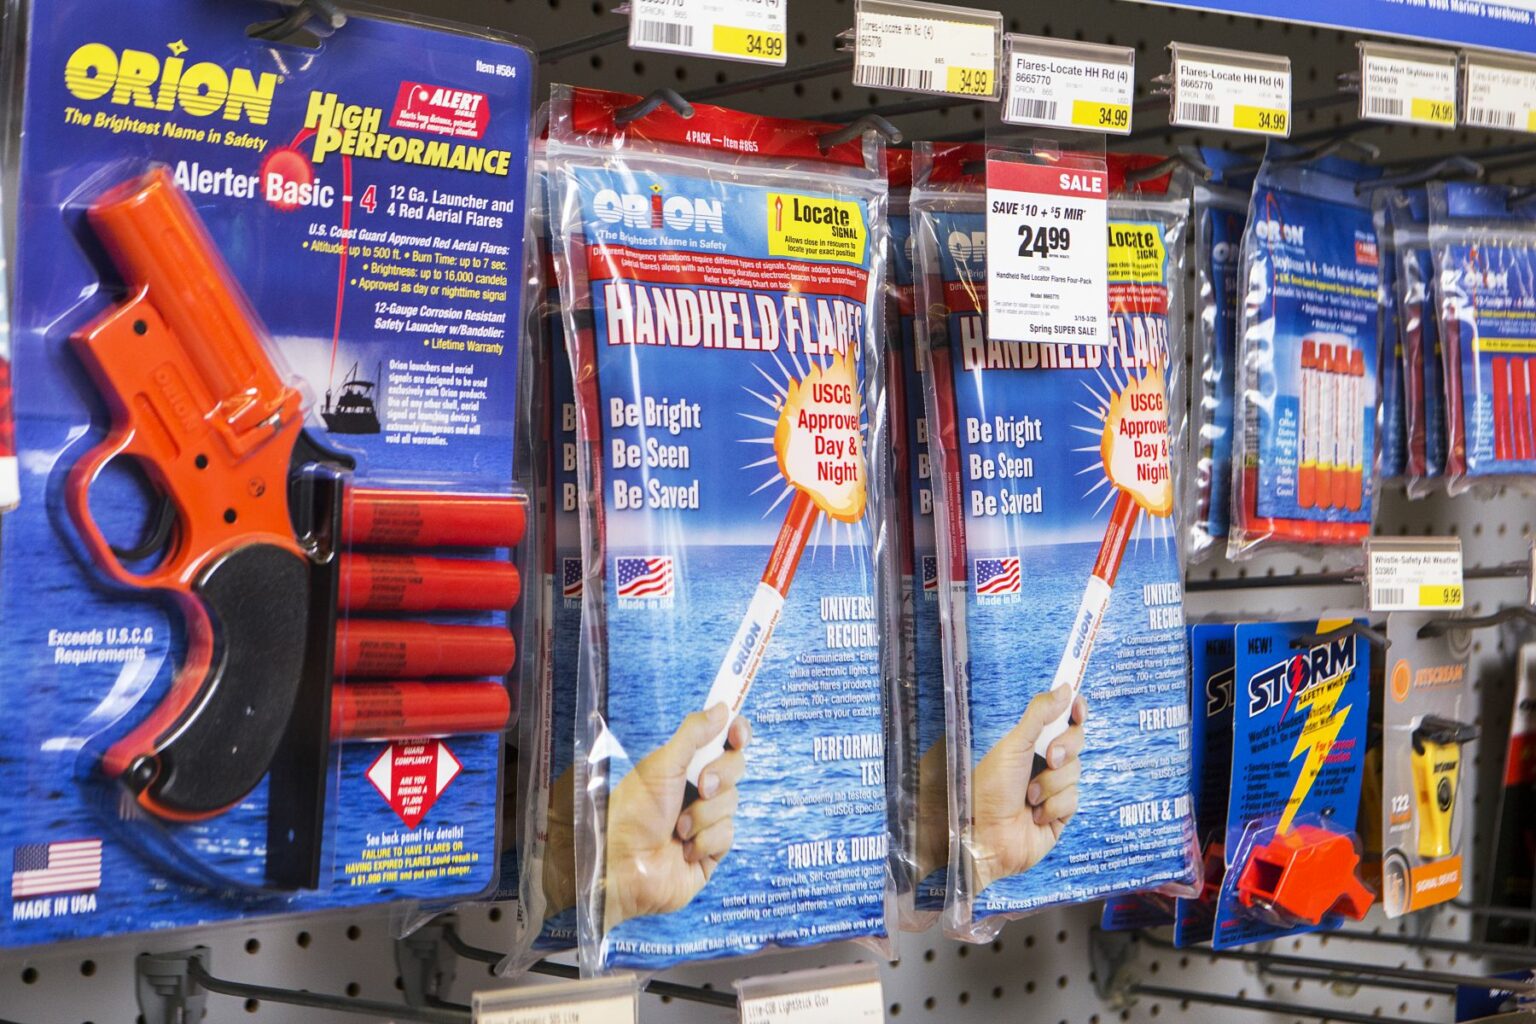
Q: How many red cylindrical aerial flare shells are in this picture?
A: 4